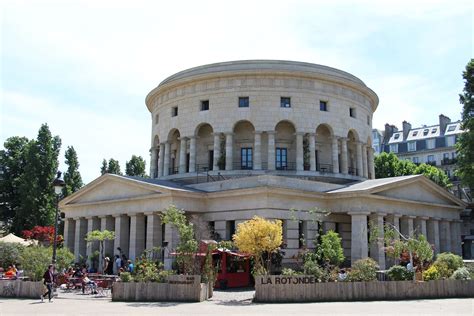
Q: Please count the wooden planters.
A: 3